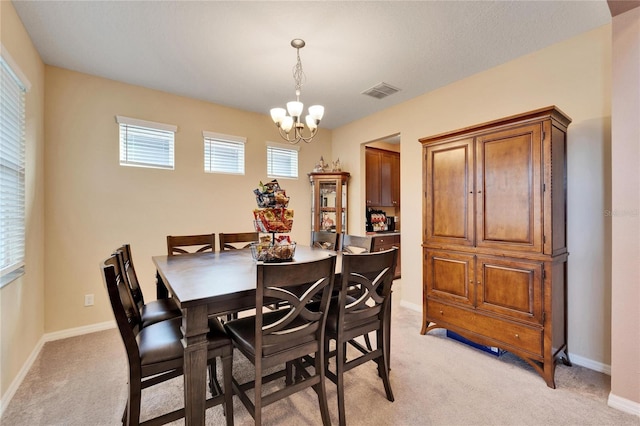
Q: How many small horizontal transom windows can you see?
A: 3